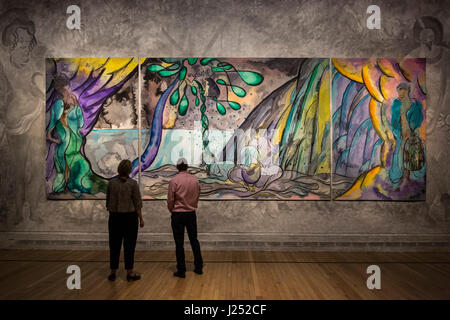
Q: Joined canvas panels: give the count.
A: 3